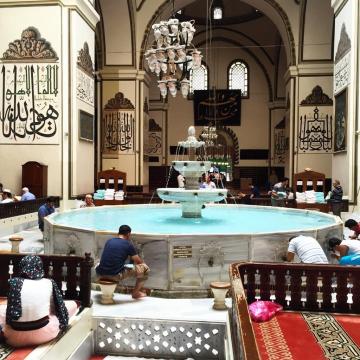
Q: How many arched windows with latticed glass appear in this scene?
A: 2